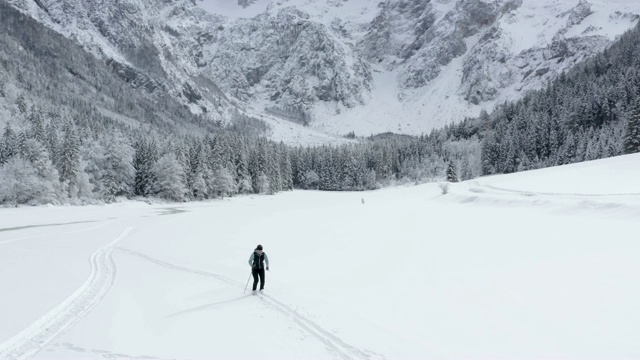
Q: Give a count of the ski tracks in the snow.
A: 2